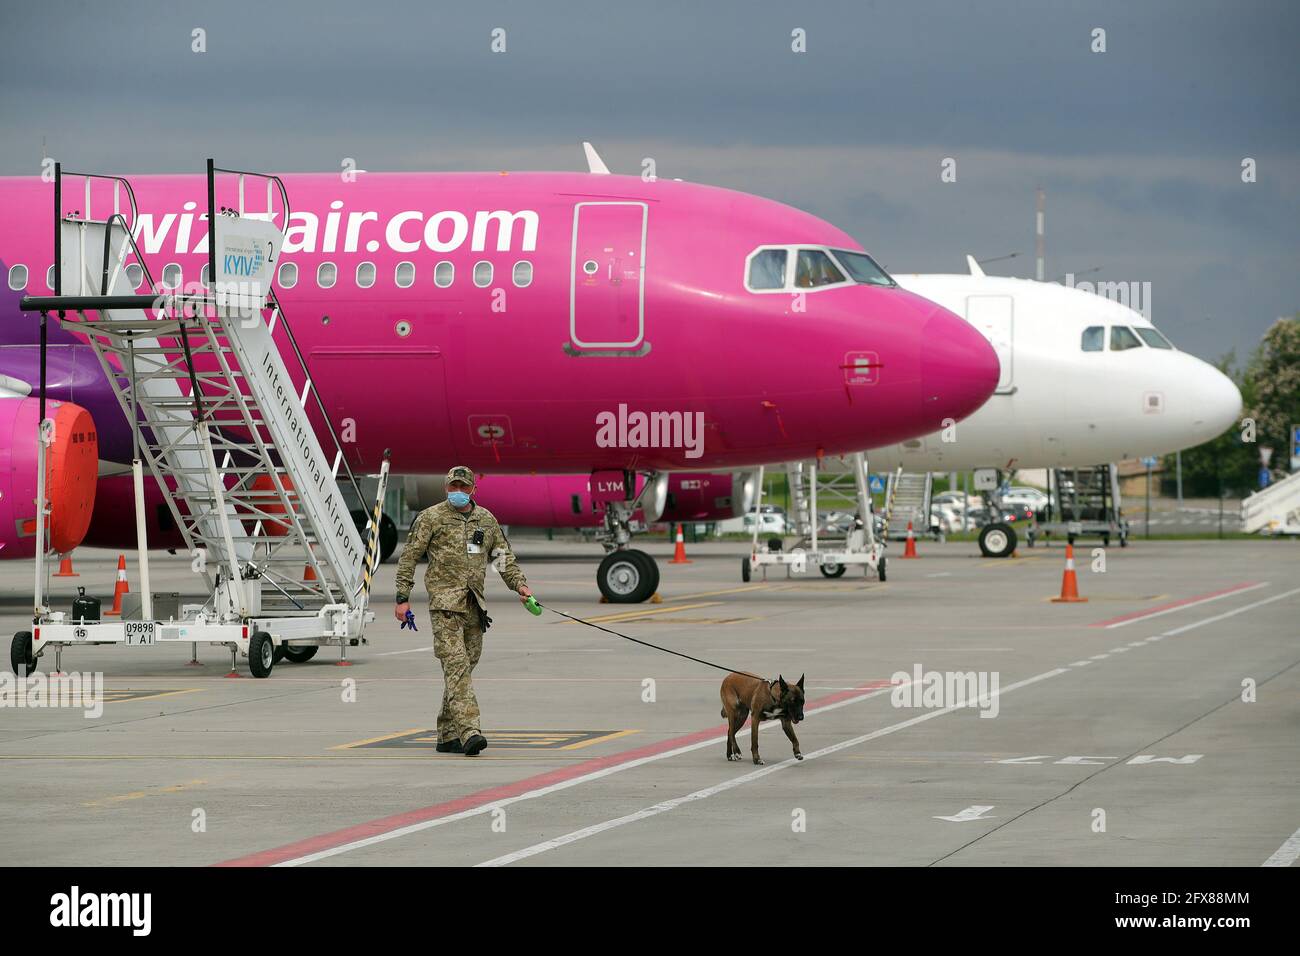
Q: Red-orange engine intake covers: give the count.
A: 2